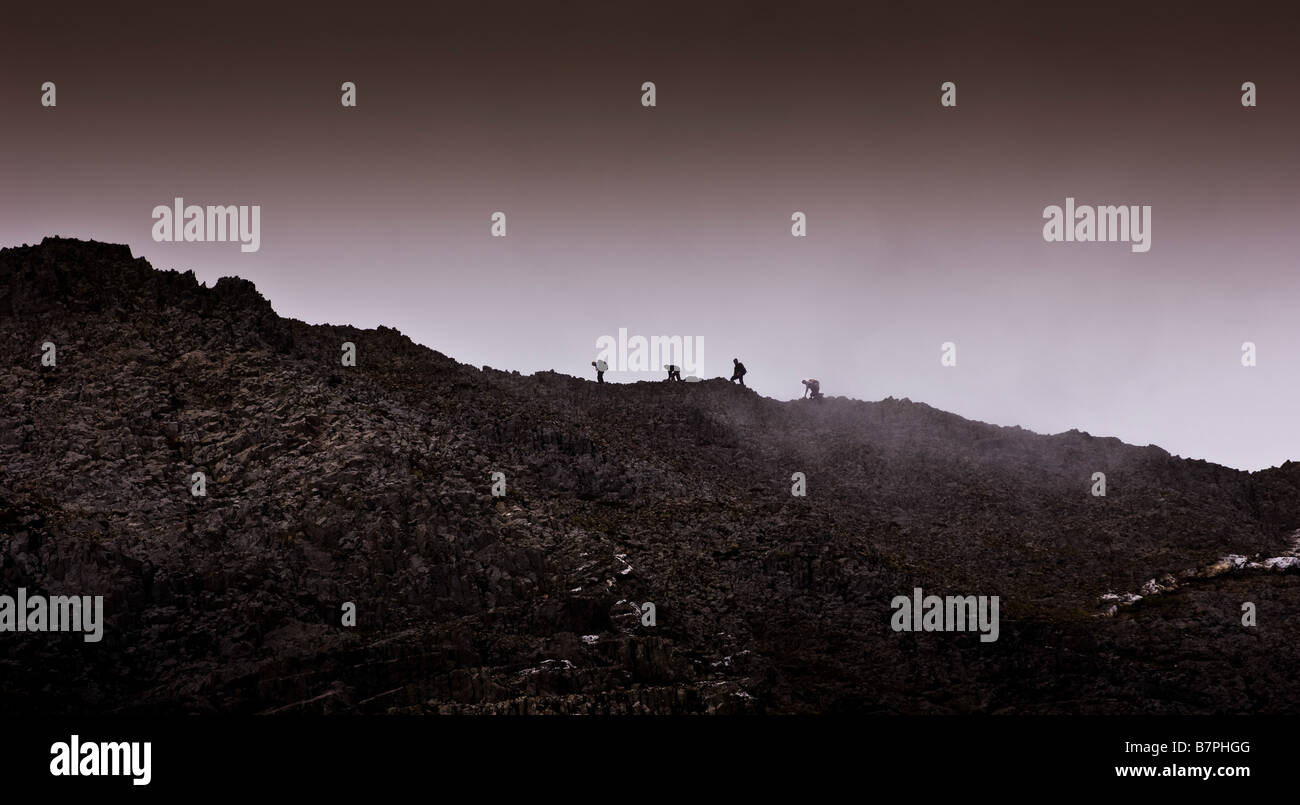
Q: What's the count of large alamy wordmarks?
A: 6